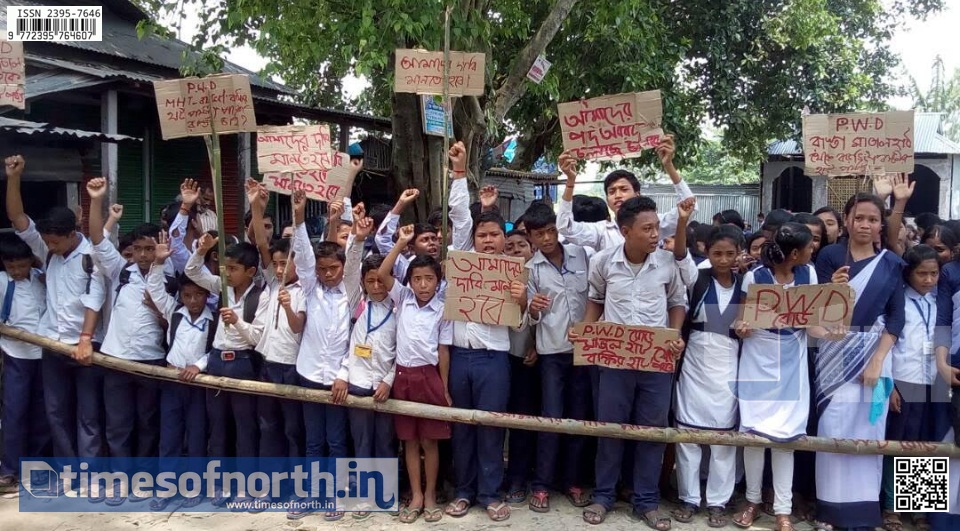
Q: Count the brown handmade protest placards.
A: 10